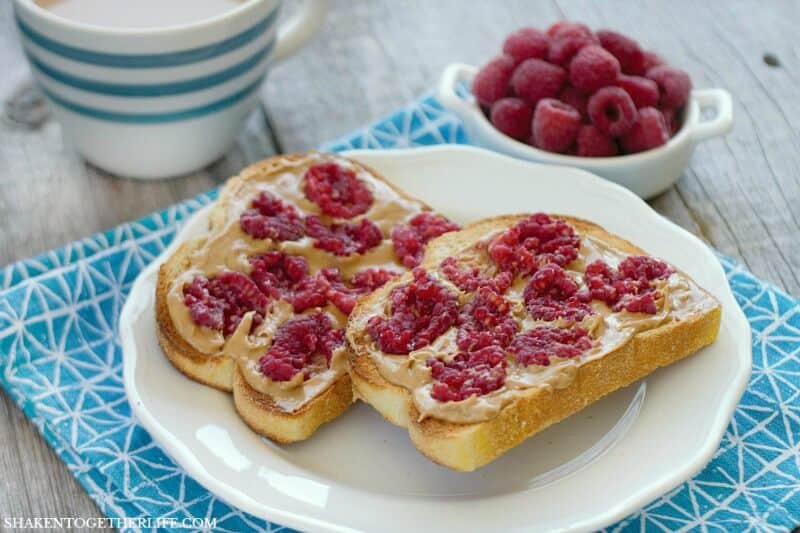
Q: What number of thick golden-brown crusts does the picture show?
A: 2